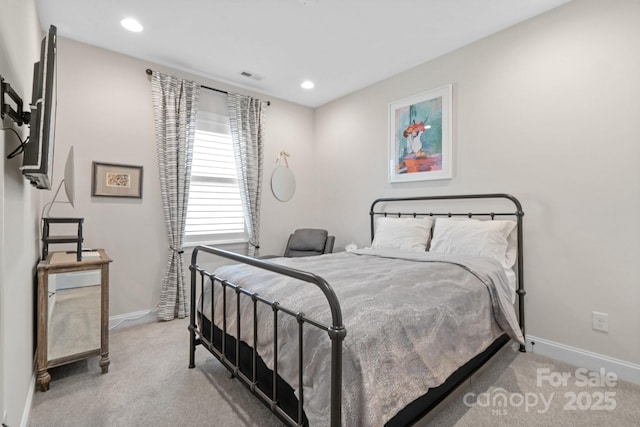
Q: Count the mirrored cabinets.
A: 1